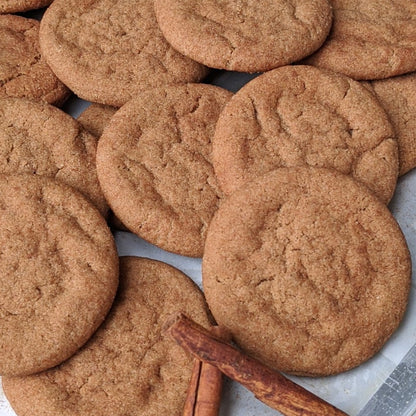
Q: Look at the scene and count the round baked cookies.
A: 13